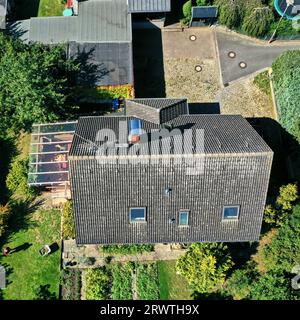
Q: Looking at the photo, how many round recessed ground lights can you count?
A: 4